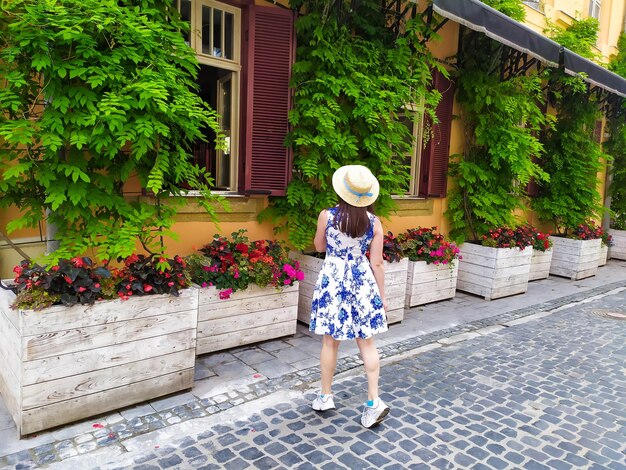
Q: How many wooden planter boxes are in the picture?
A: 9